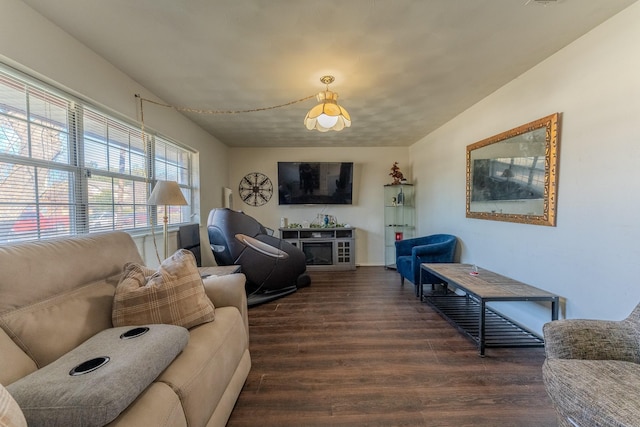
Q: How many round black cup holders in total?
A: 2